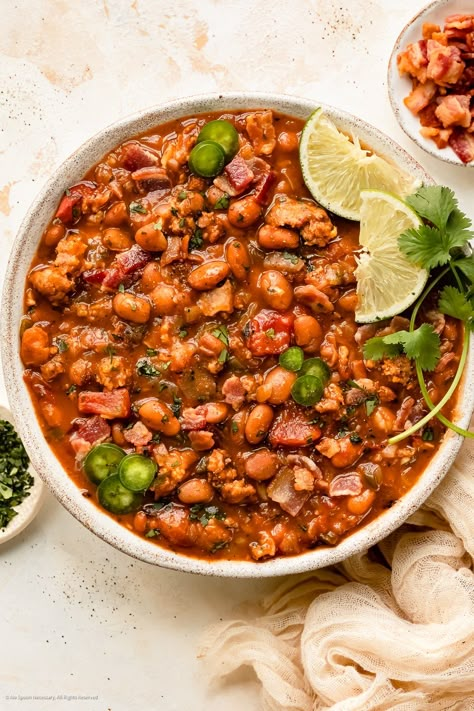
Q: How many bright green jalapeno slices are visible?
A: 8